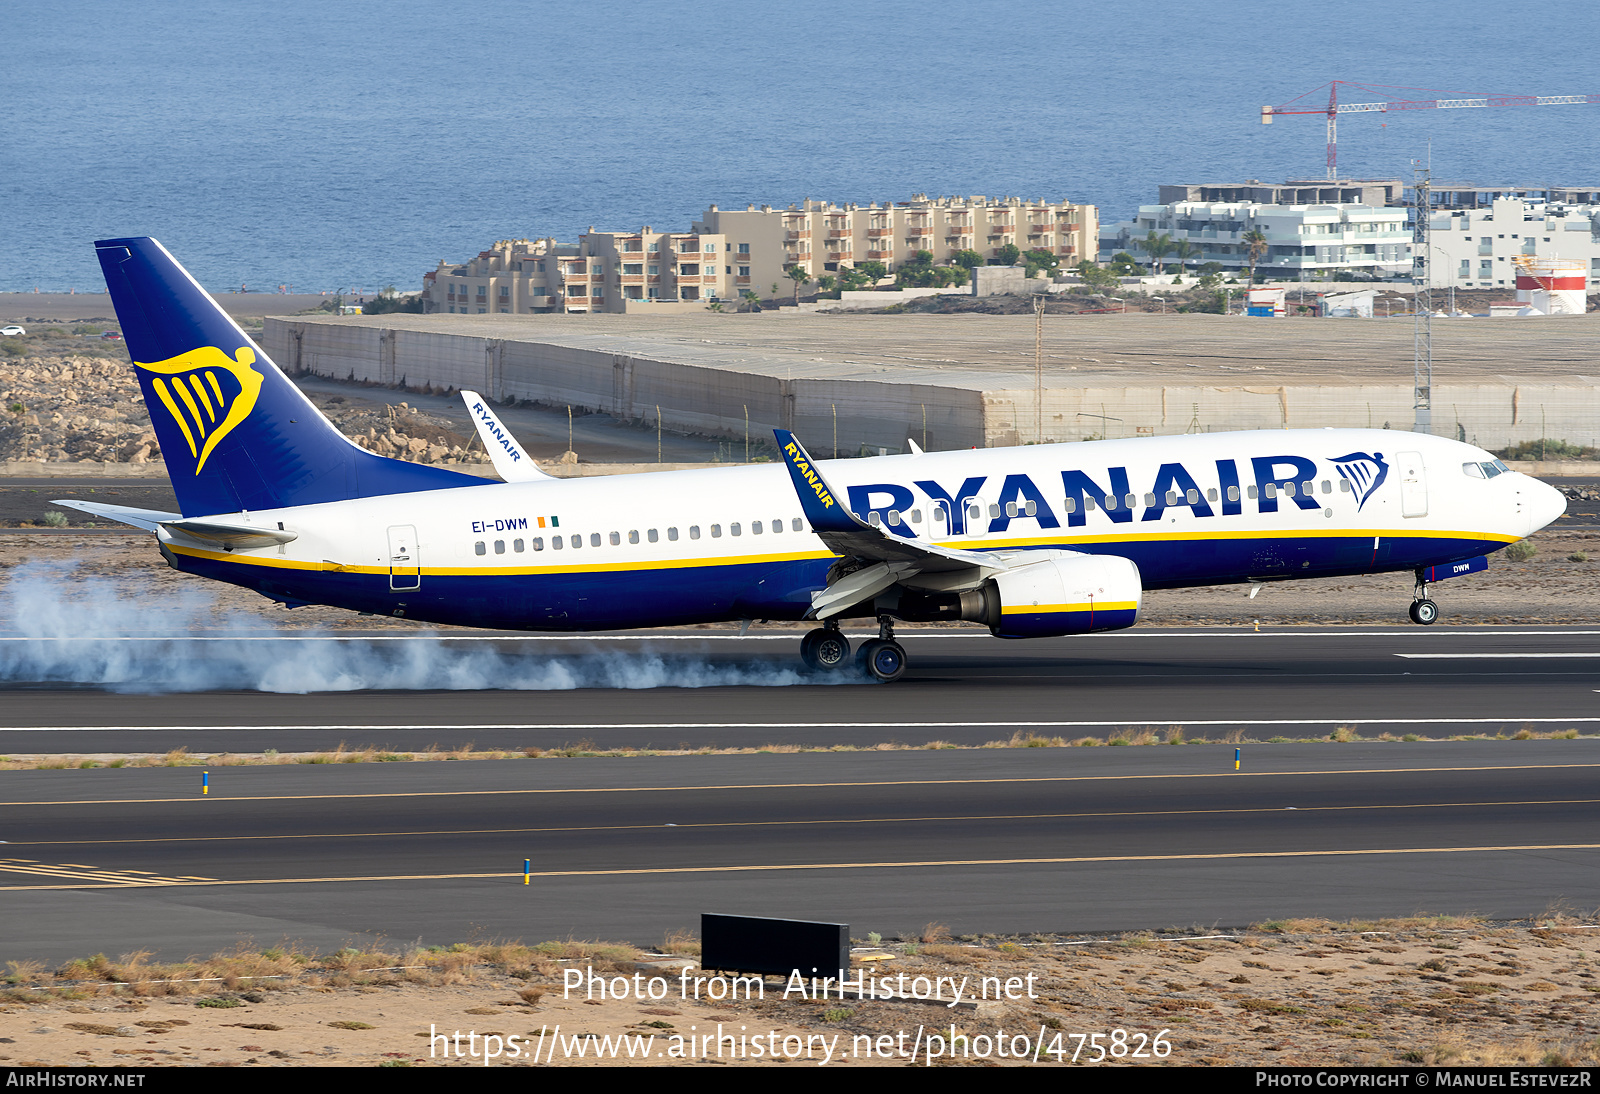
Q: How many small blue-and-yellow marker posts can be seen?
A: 3